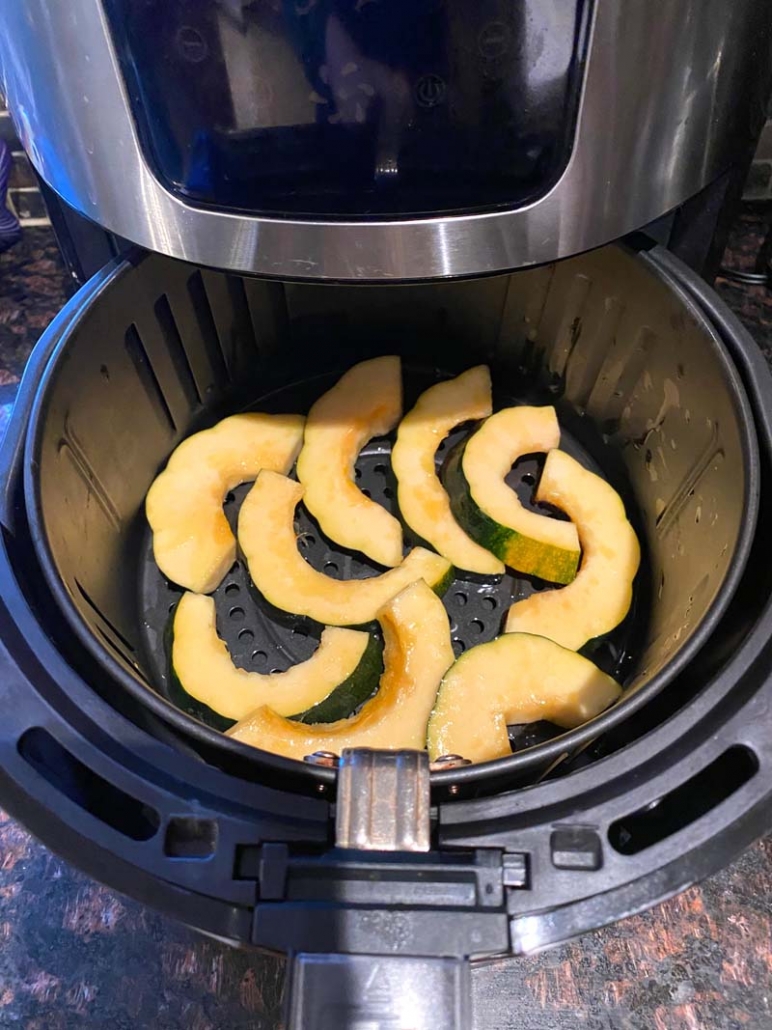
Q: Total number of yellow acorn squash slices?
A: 9